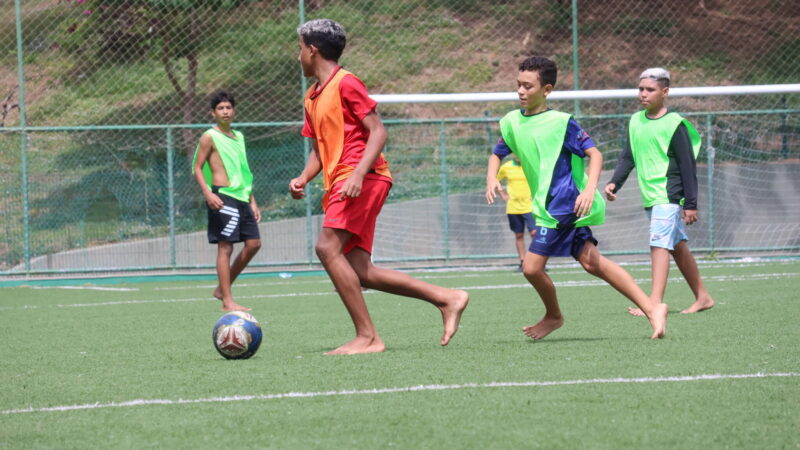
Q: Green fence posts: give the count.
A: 6